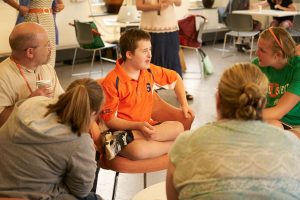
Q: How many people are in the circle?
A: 5